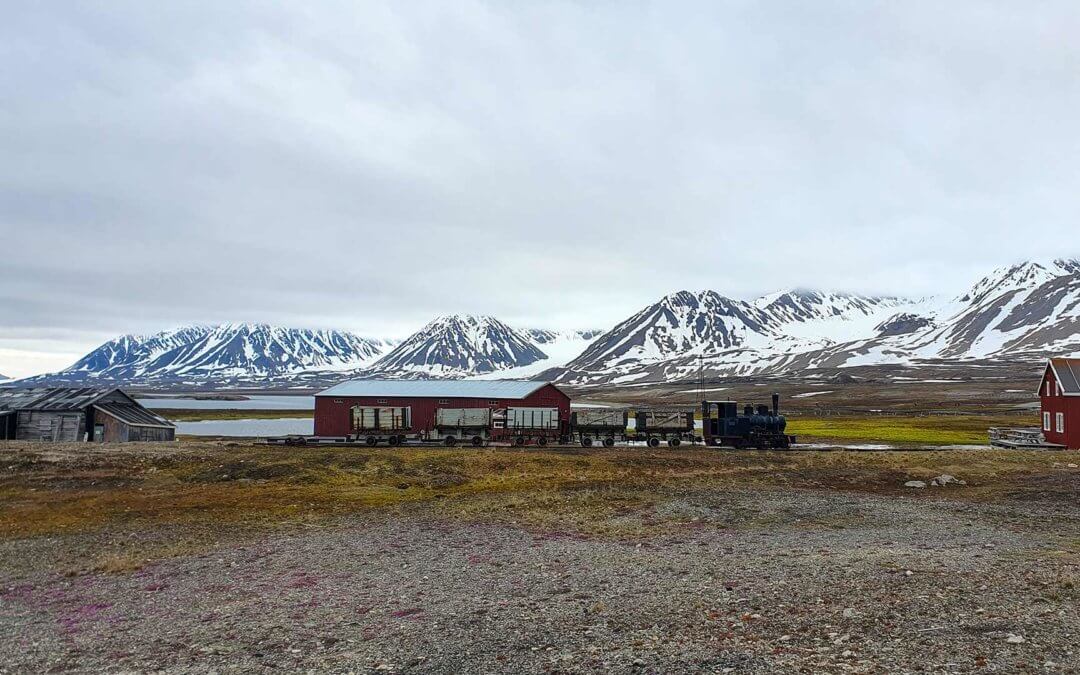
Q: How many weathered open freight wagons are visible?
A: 5